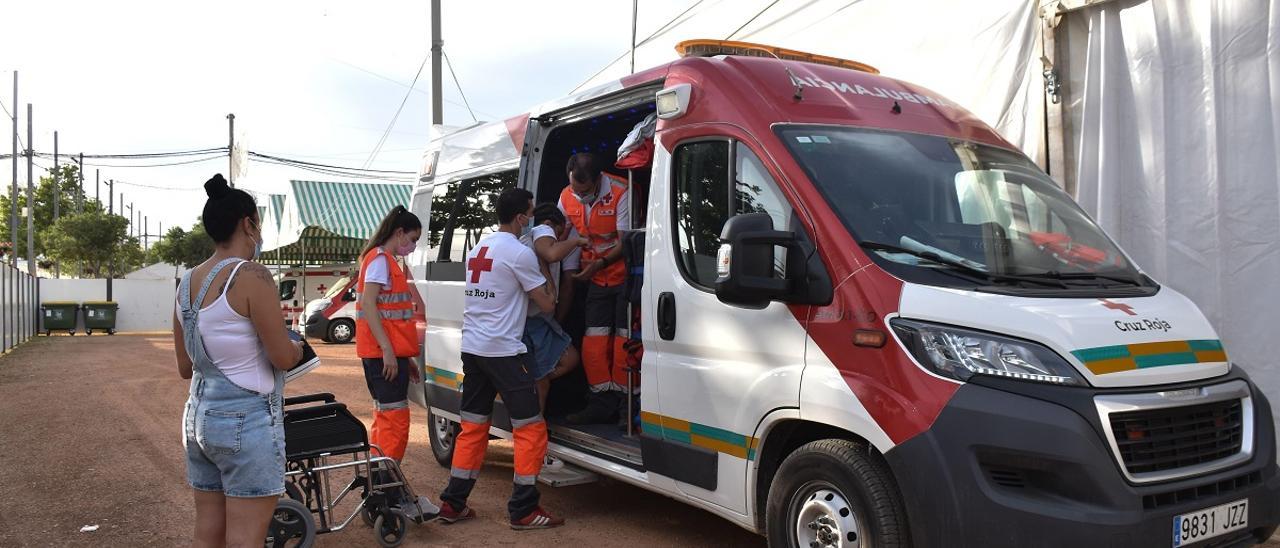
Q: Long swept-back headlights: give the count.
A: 1